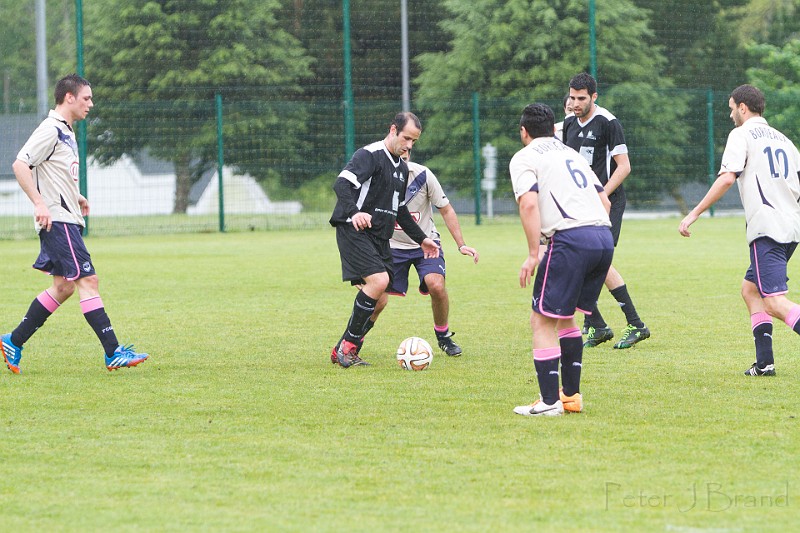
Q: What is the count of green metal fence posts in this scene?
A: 6